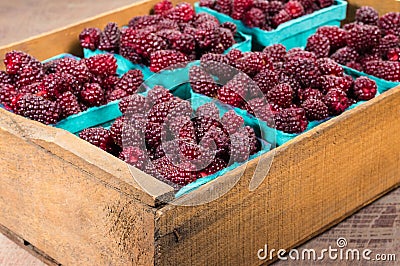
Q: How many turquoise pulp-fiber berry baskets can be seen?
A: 6